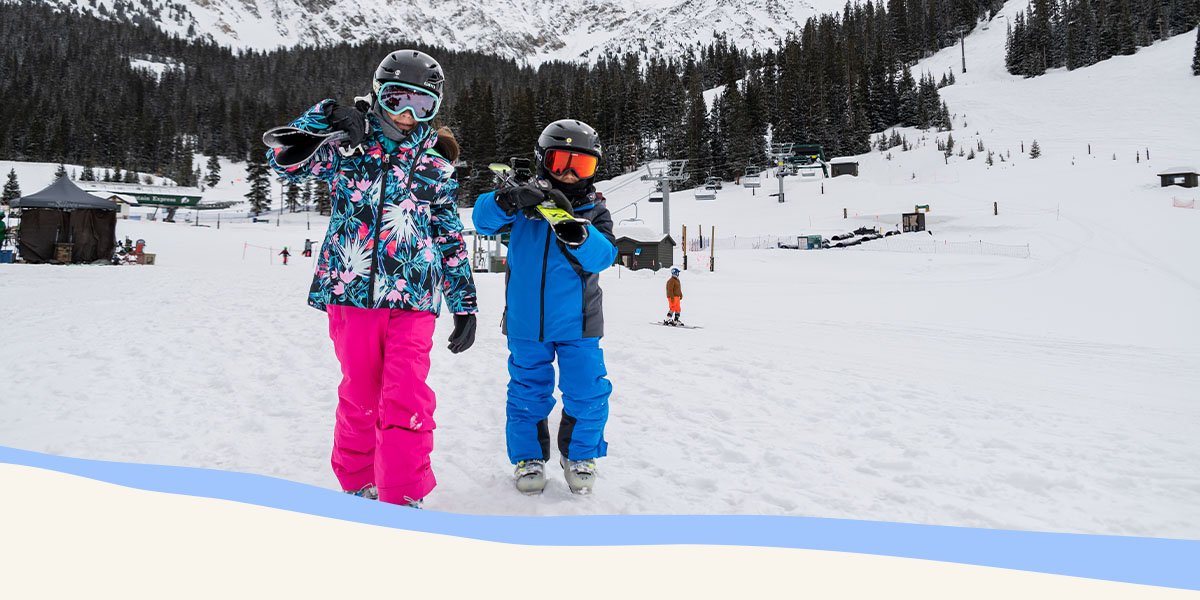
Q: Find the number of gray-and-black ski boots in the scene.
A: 2